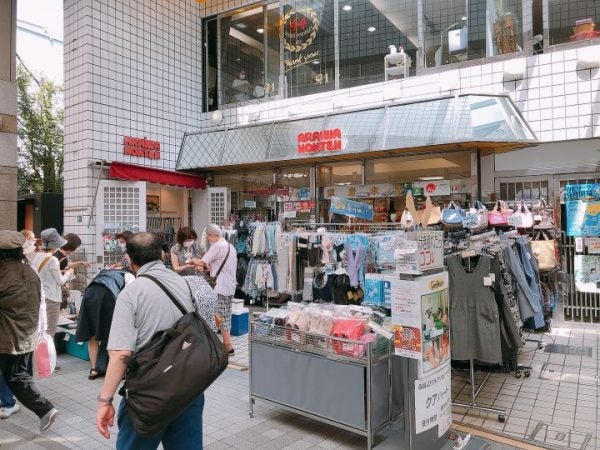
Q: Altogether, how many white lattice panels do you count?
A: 2